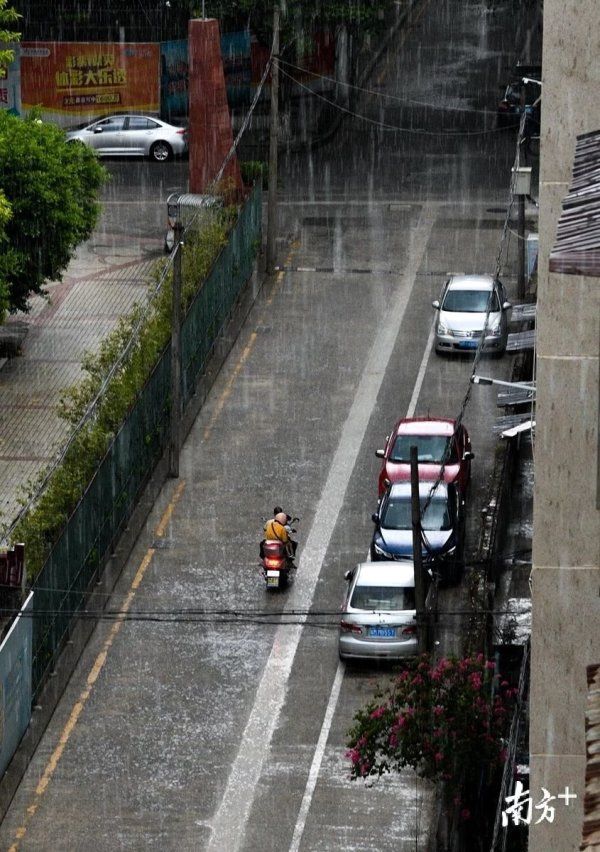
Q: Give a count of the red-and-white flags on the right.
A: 0